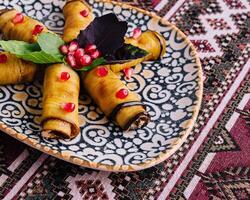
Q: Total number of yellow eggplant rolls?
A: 6